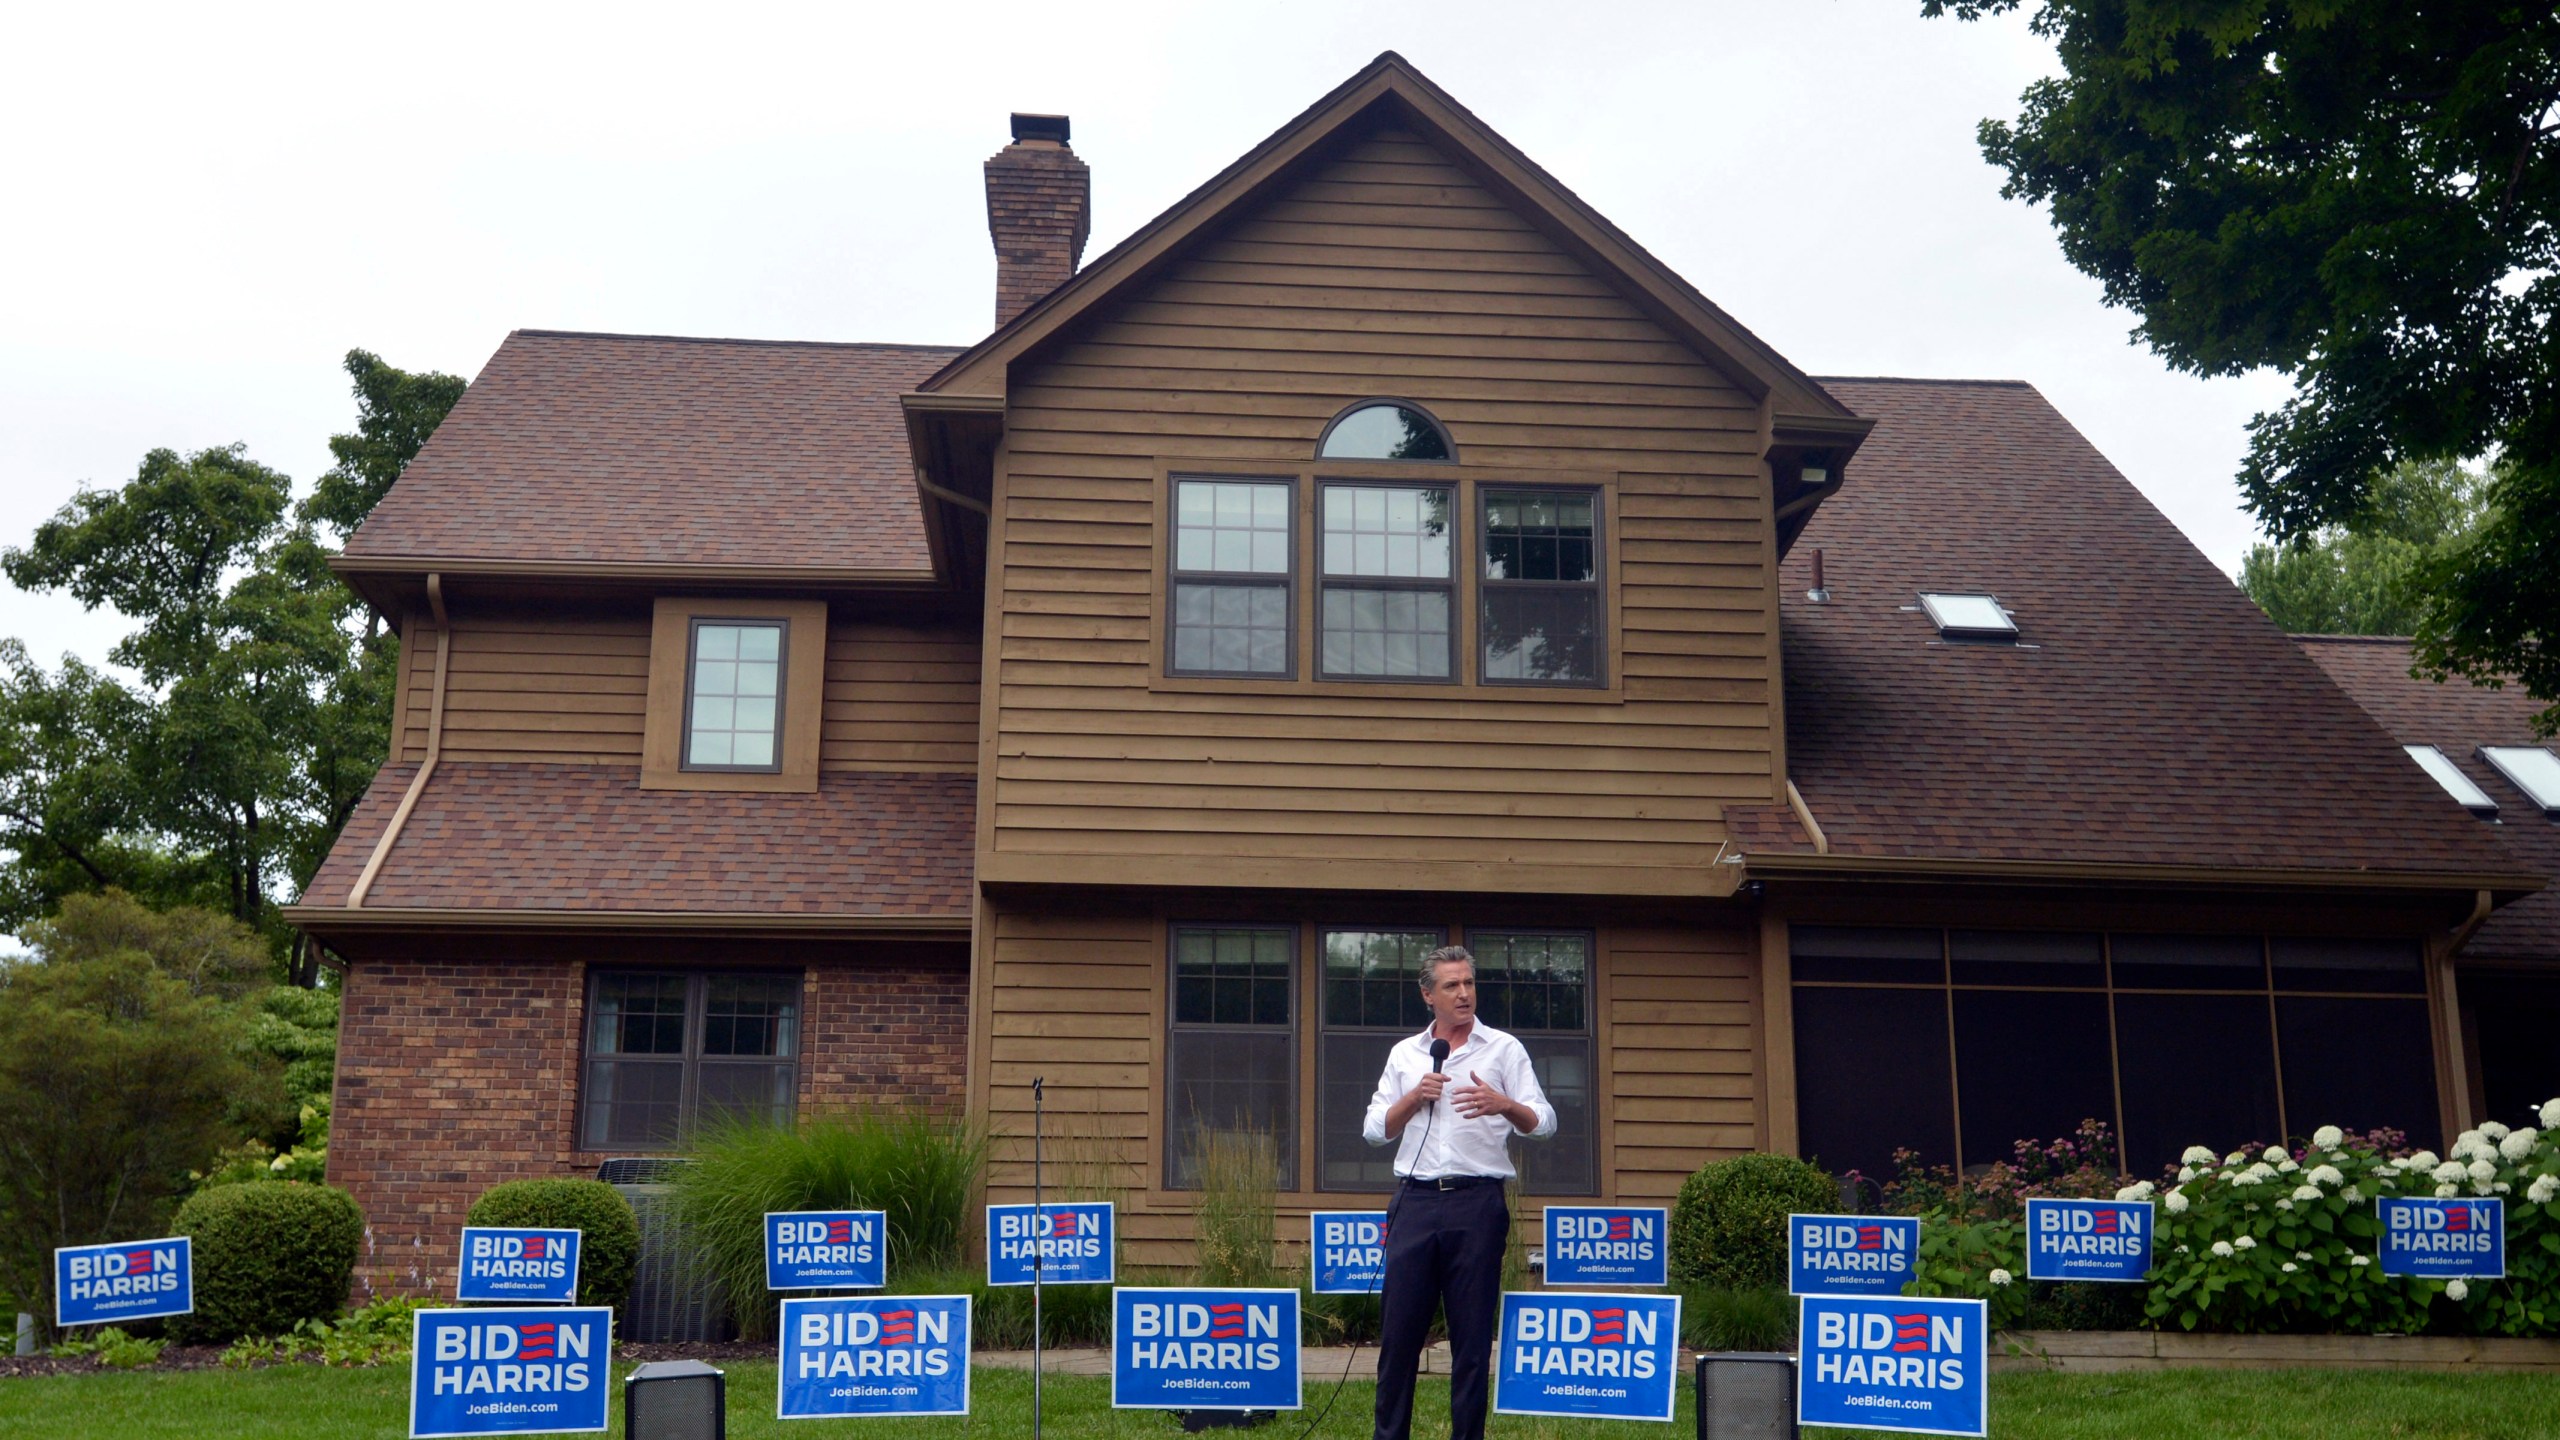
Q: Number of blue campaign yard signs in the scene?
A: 14